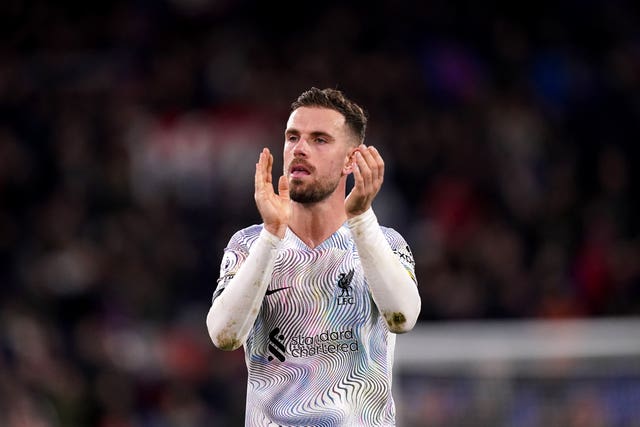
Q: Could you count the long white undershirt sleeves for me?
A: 2